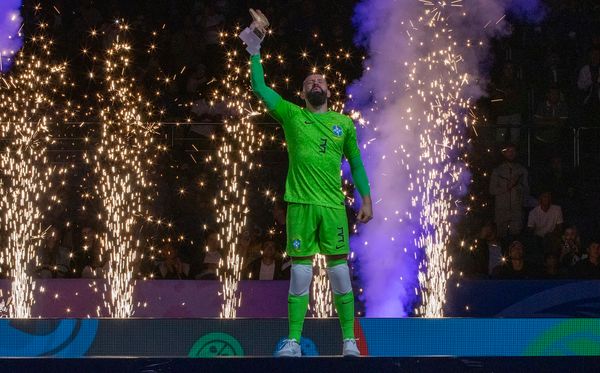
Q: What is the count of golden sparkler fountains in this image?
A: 5